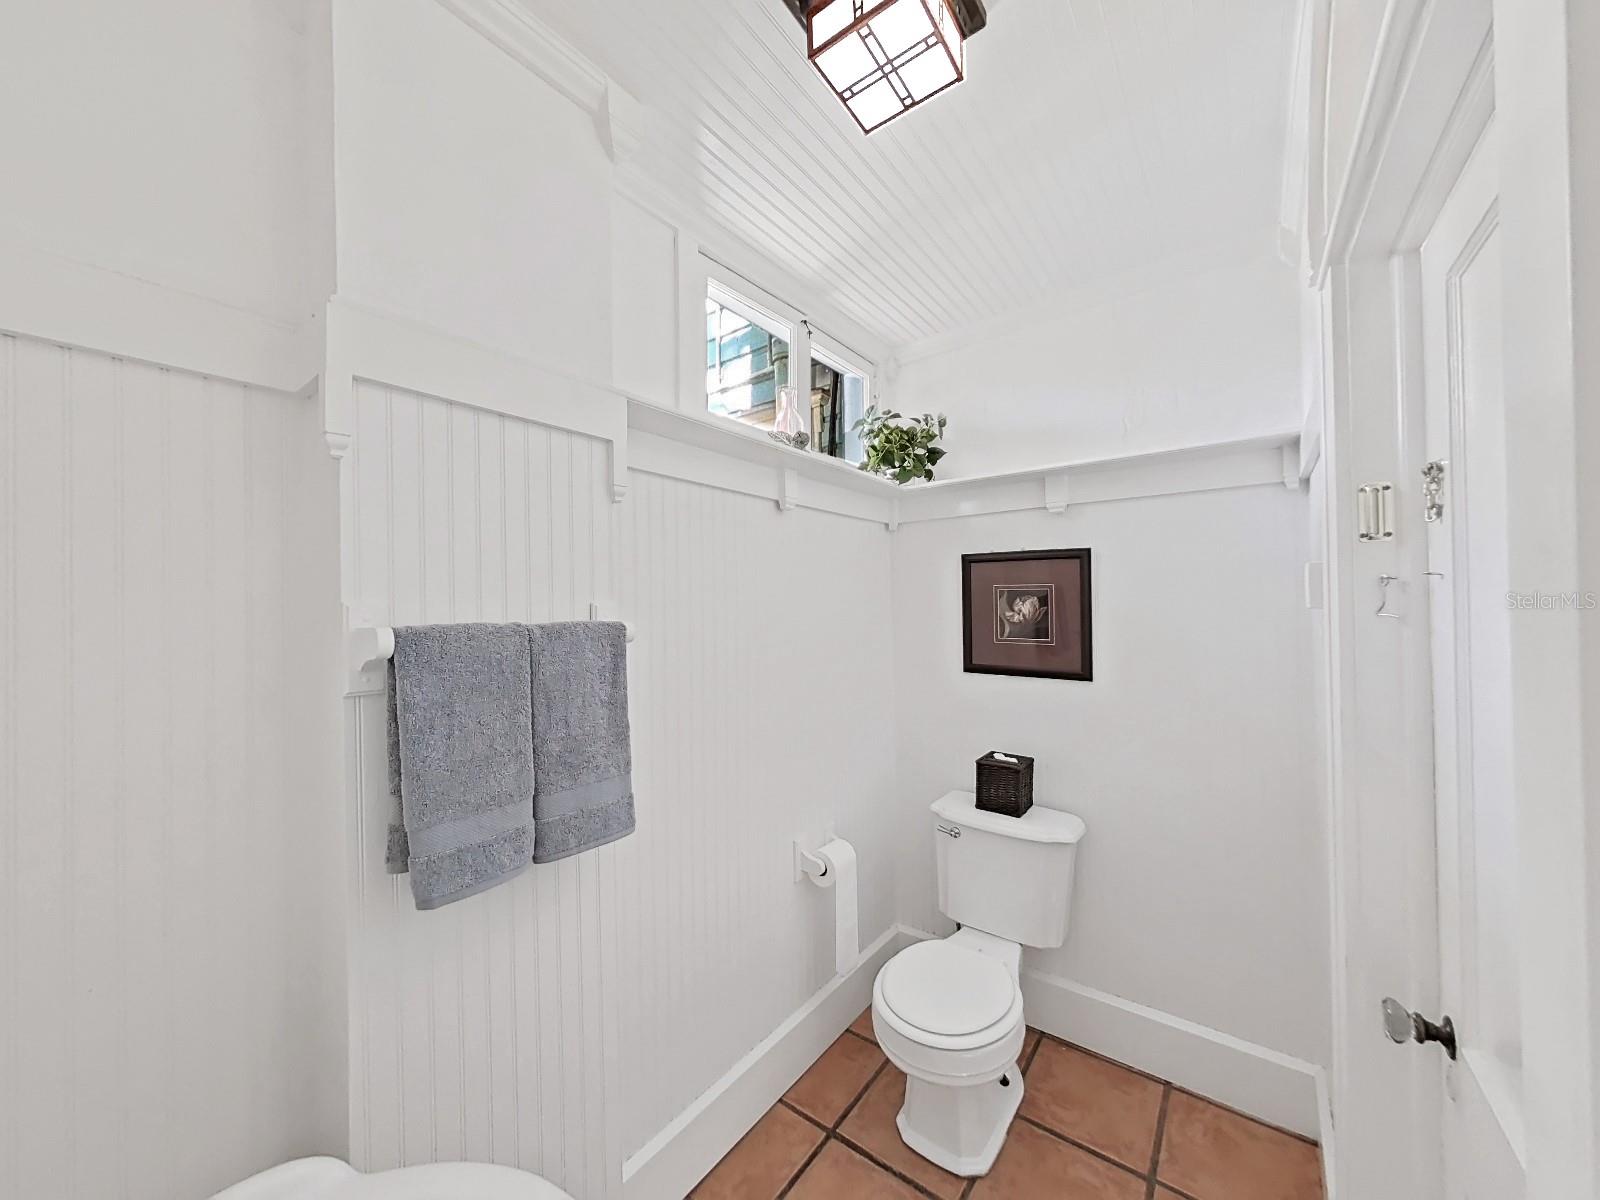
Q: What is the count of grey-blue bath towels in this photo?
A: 2